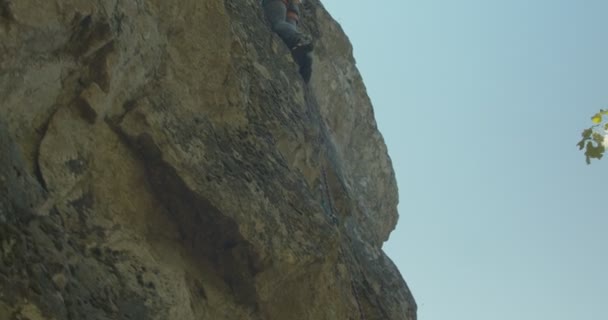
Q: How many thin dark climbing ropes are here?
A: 1